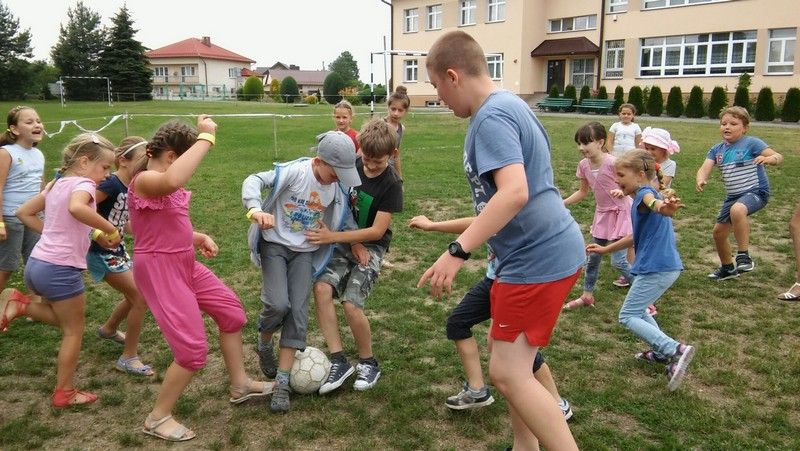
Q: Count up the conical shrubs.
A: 13